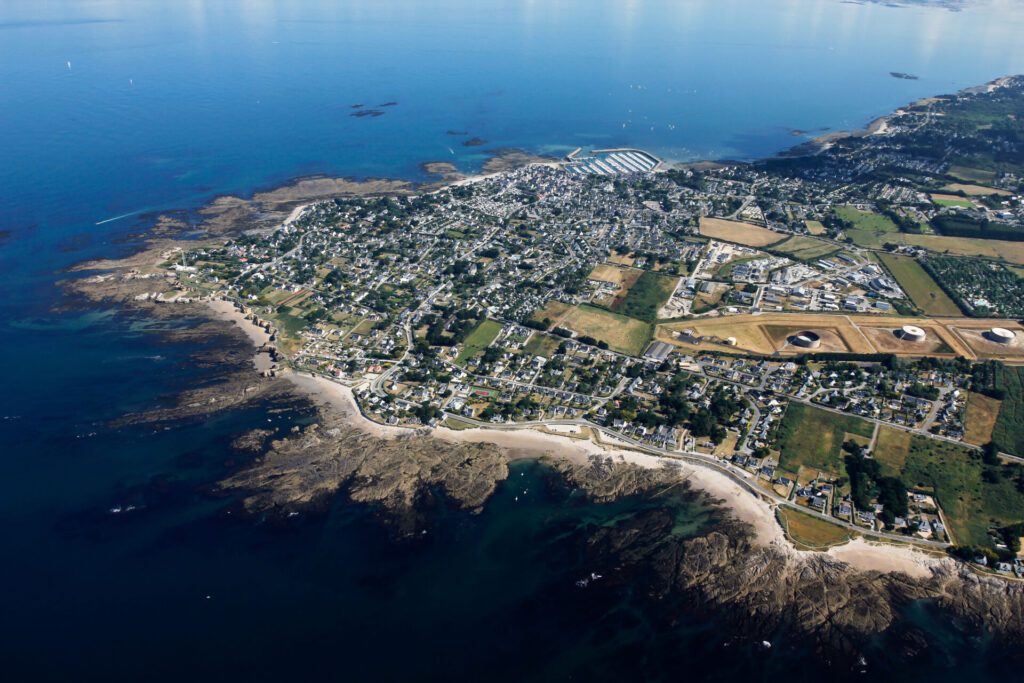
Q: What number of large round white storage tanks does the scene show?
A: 3